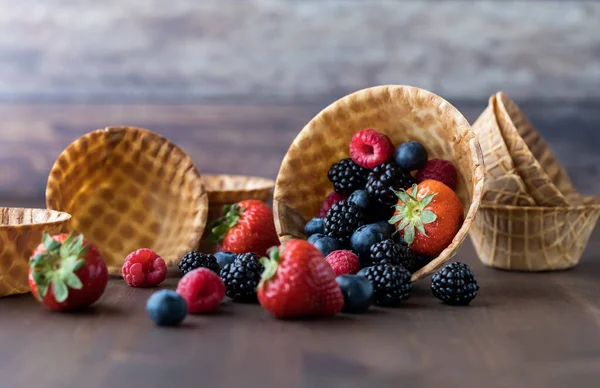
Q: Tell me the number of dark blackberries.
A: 8